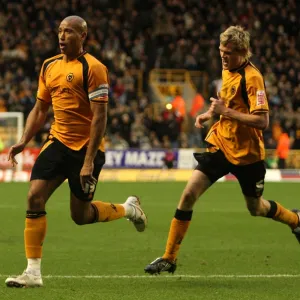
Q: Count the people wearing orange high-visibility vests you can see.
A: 3